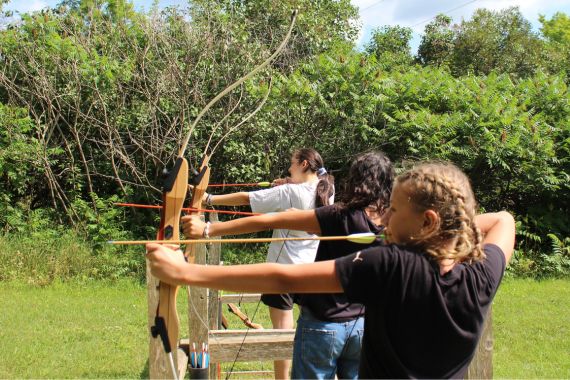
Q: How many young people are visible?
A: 3